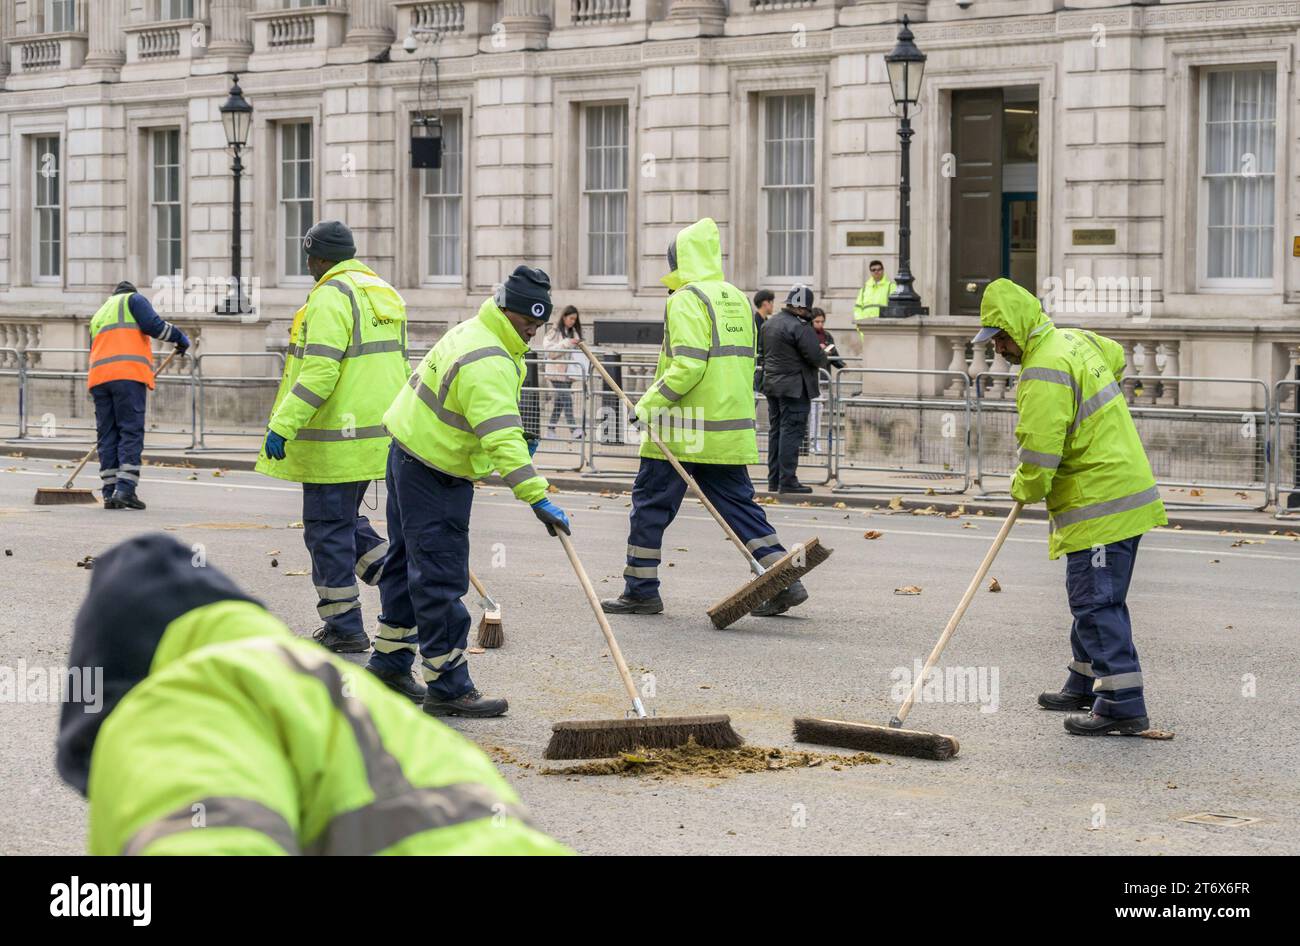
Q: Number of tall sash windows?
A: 7